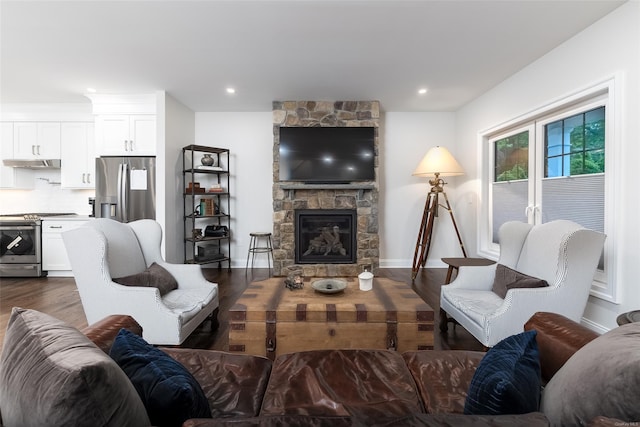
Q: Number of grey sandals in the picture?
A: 0